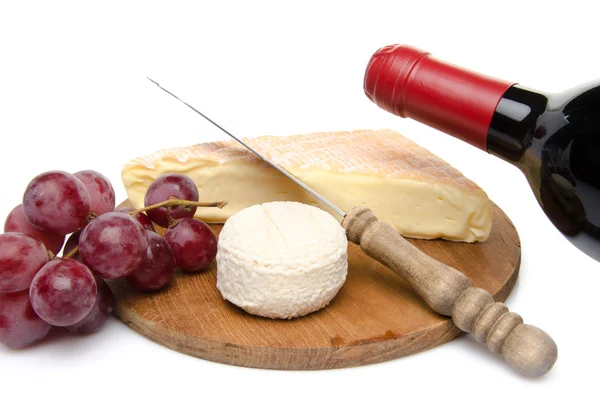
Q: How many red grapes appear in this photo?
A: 13